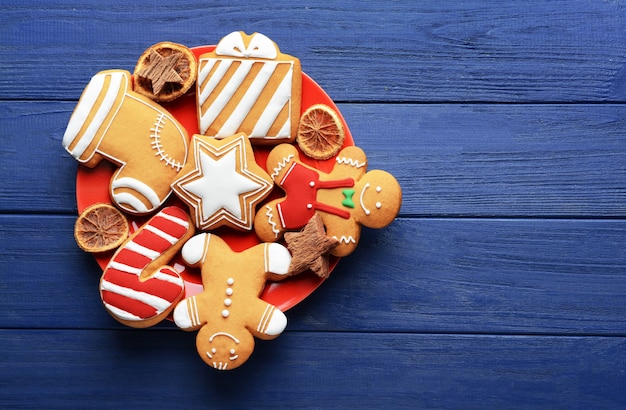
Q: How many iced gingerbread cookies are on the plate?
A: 6